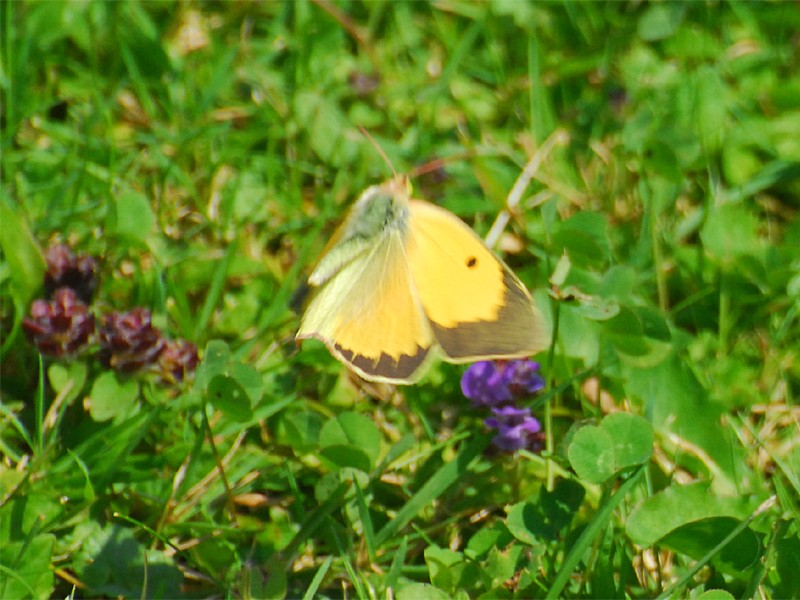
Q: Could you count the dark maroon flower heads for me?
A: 4